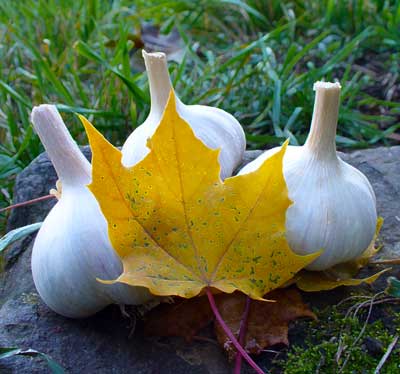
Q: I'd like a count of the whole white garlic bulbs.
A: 3